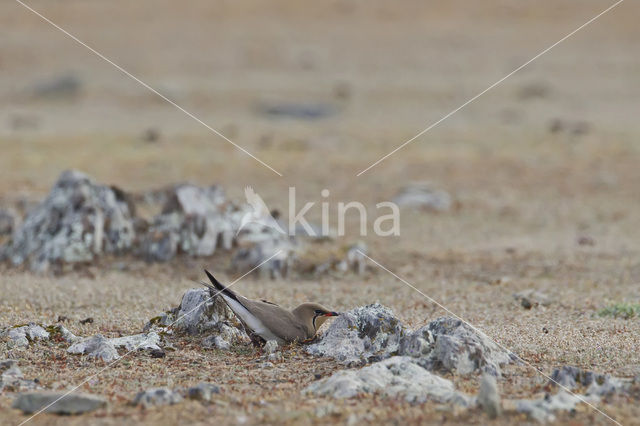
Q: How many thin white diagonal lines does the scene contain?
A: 4